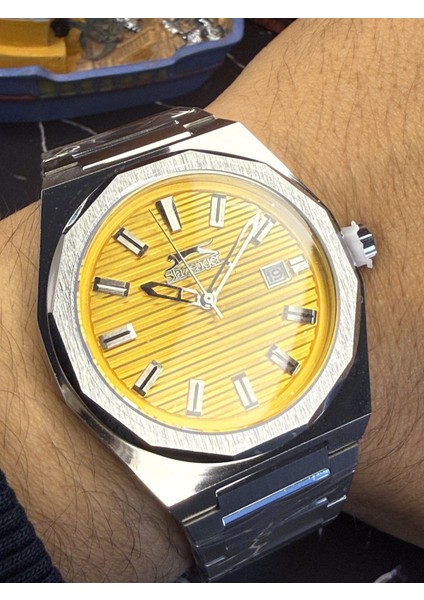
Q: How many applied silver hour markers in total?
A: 12